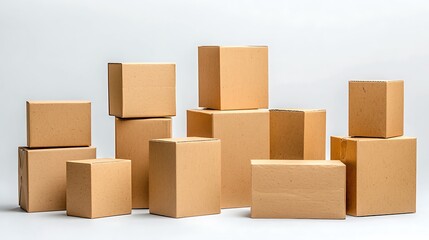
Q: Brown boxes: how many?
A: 12